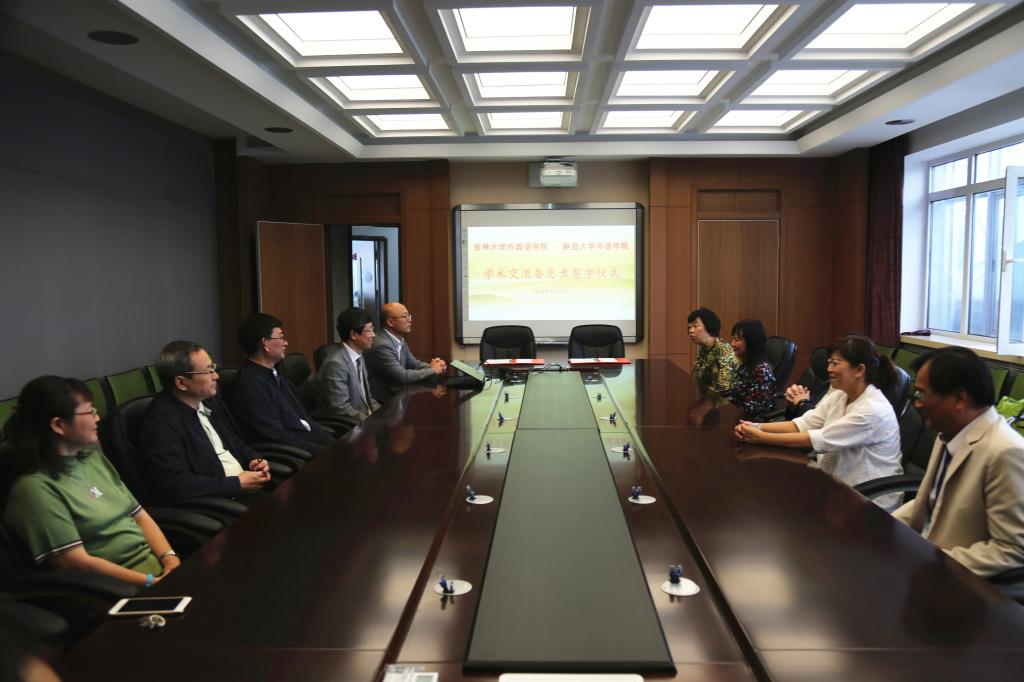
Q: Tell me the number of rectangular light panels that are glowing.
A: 12